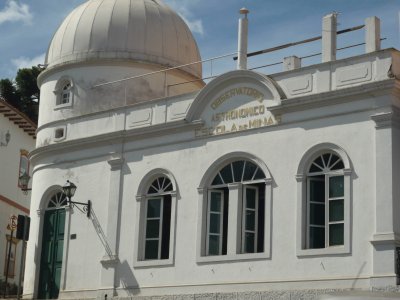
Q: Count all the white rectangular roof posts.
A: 3